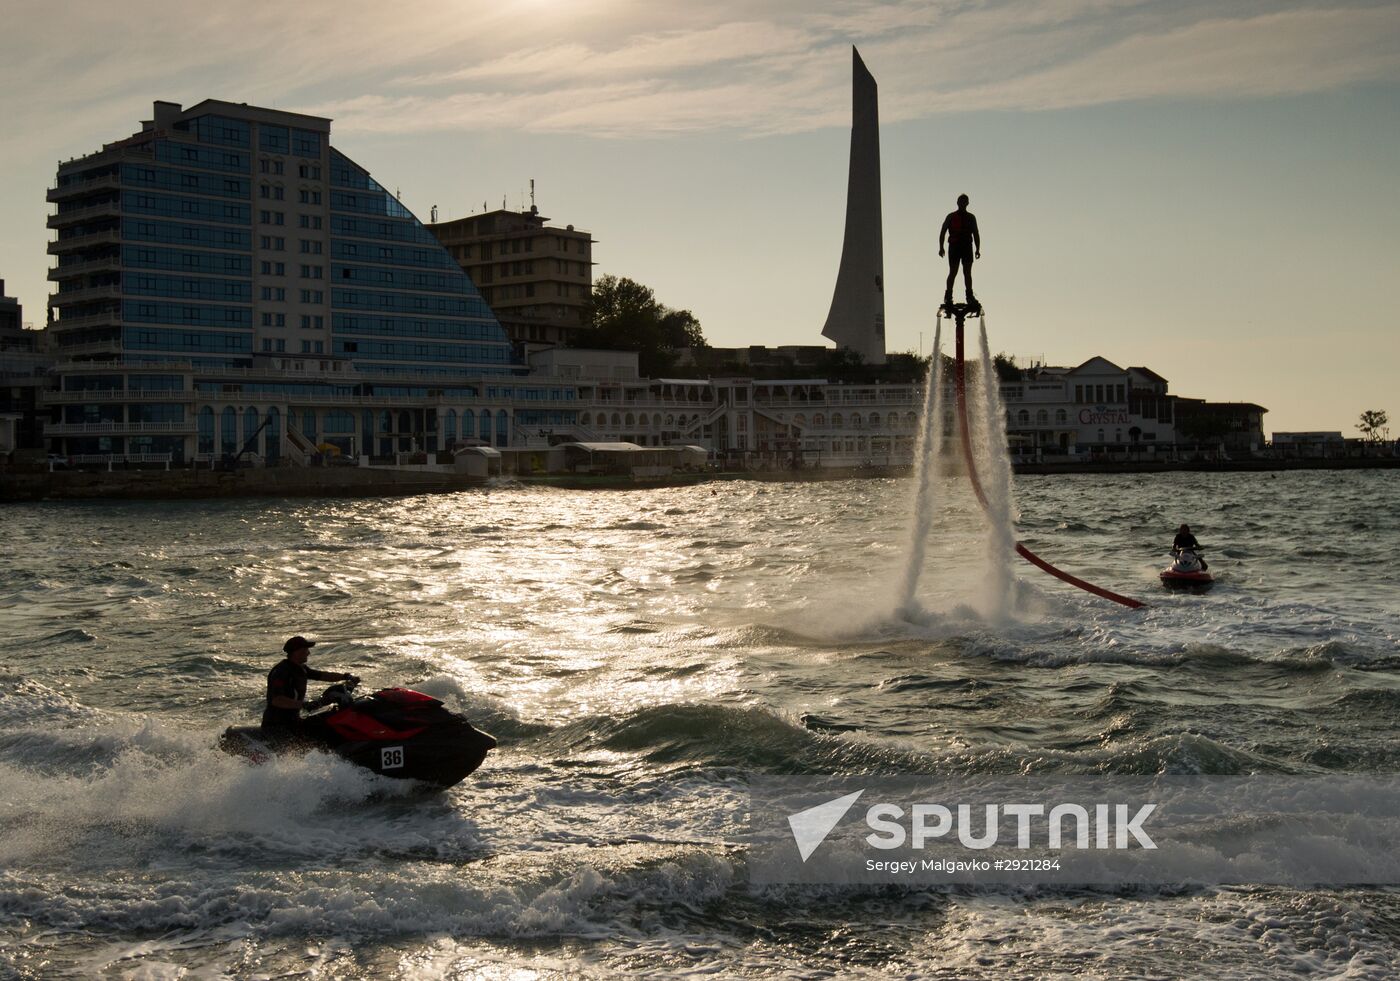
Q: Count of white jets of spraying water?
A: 2